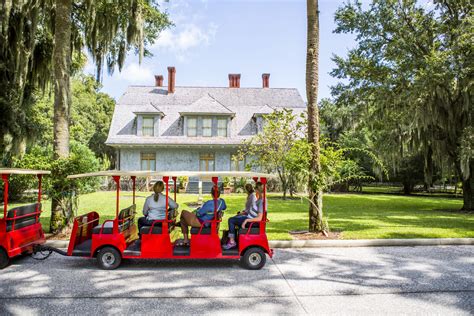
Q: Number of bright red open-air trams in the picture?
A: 2